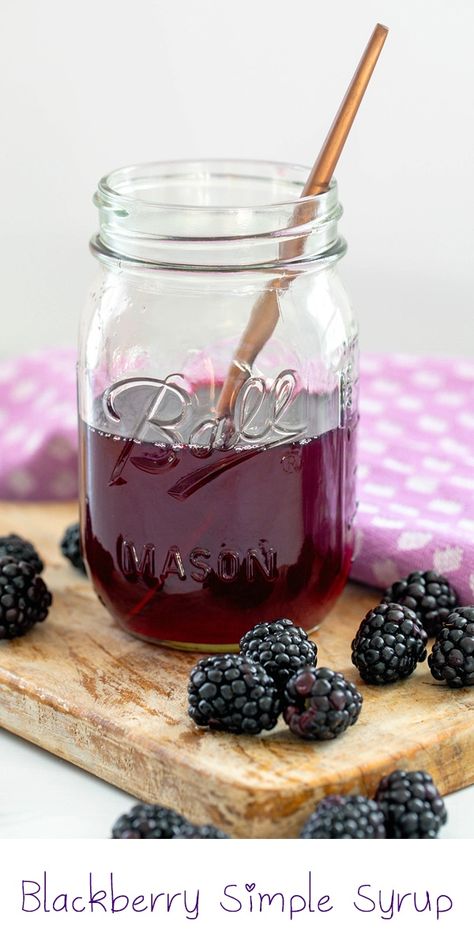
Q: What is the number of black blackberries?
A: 13